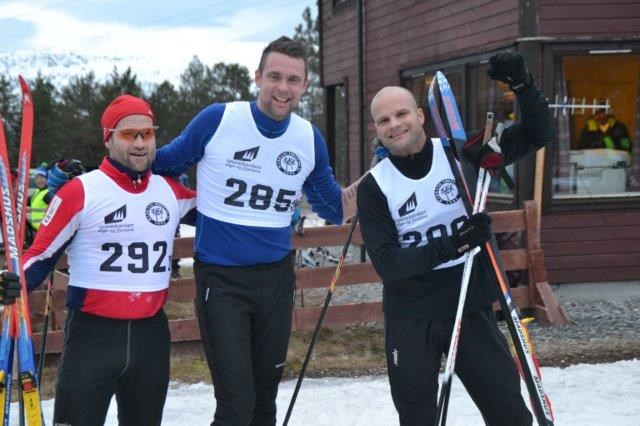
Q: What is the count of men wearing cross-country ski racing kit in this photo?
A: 3